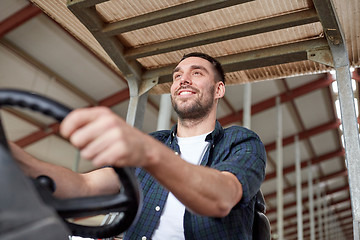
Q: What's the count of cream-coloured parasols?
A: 0